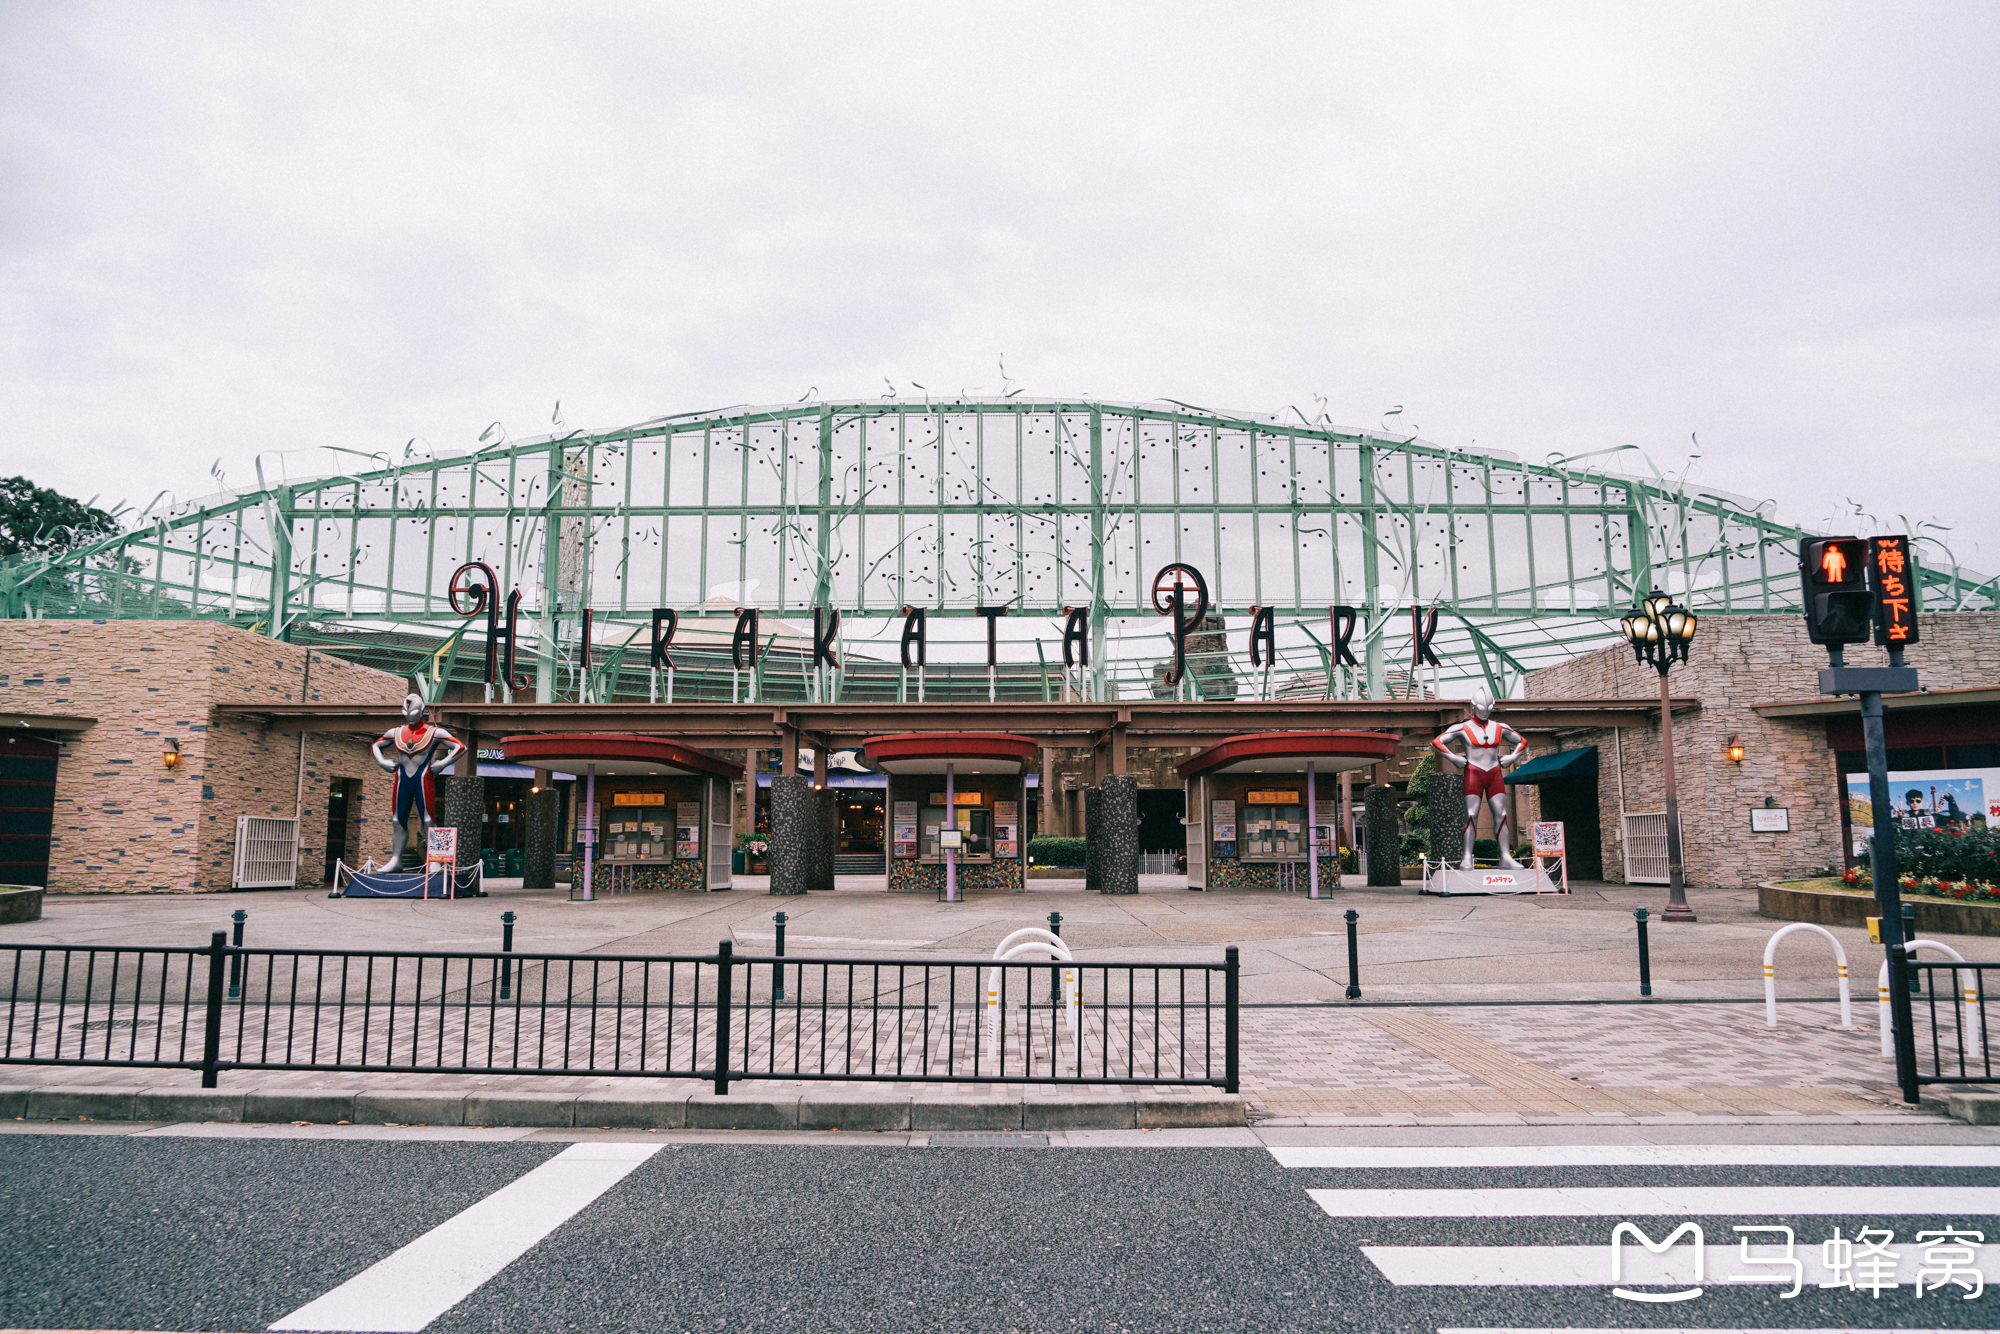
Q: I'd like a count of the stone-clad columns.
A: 8